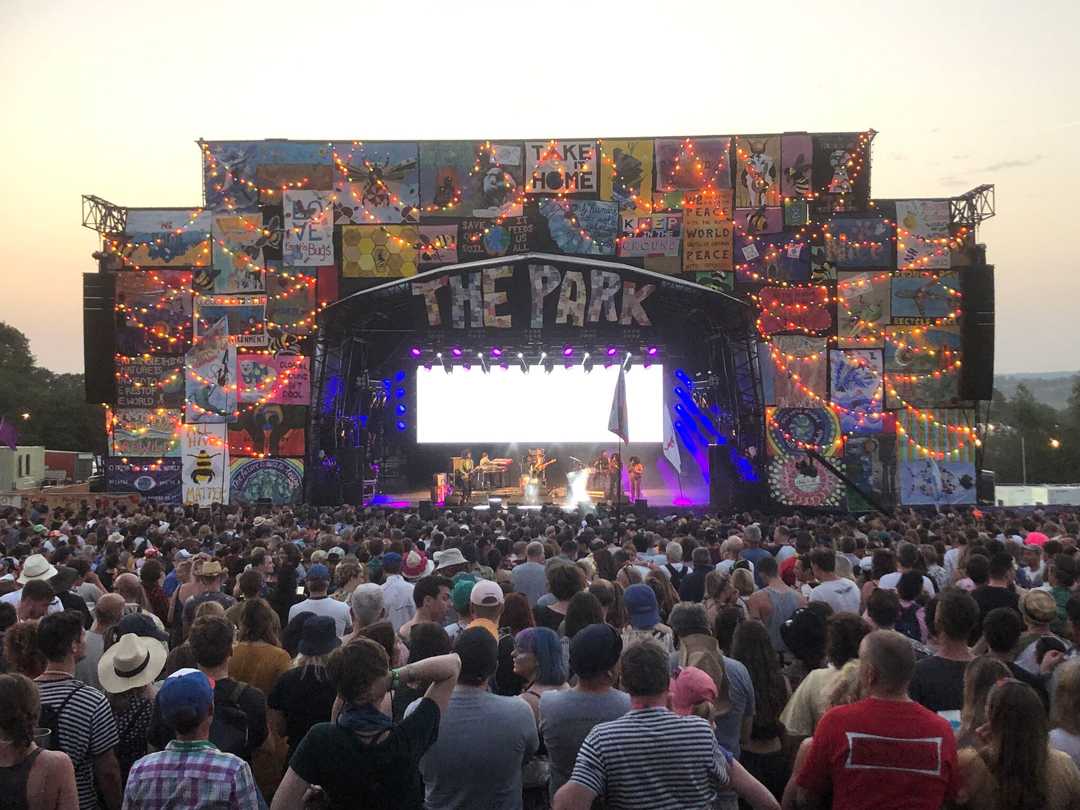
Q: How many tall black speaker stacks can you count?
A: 2